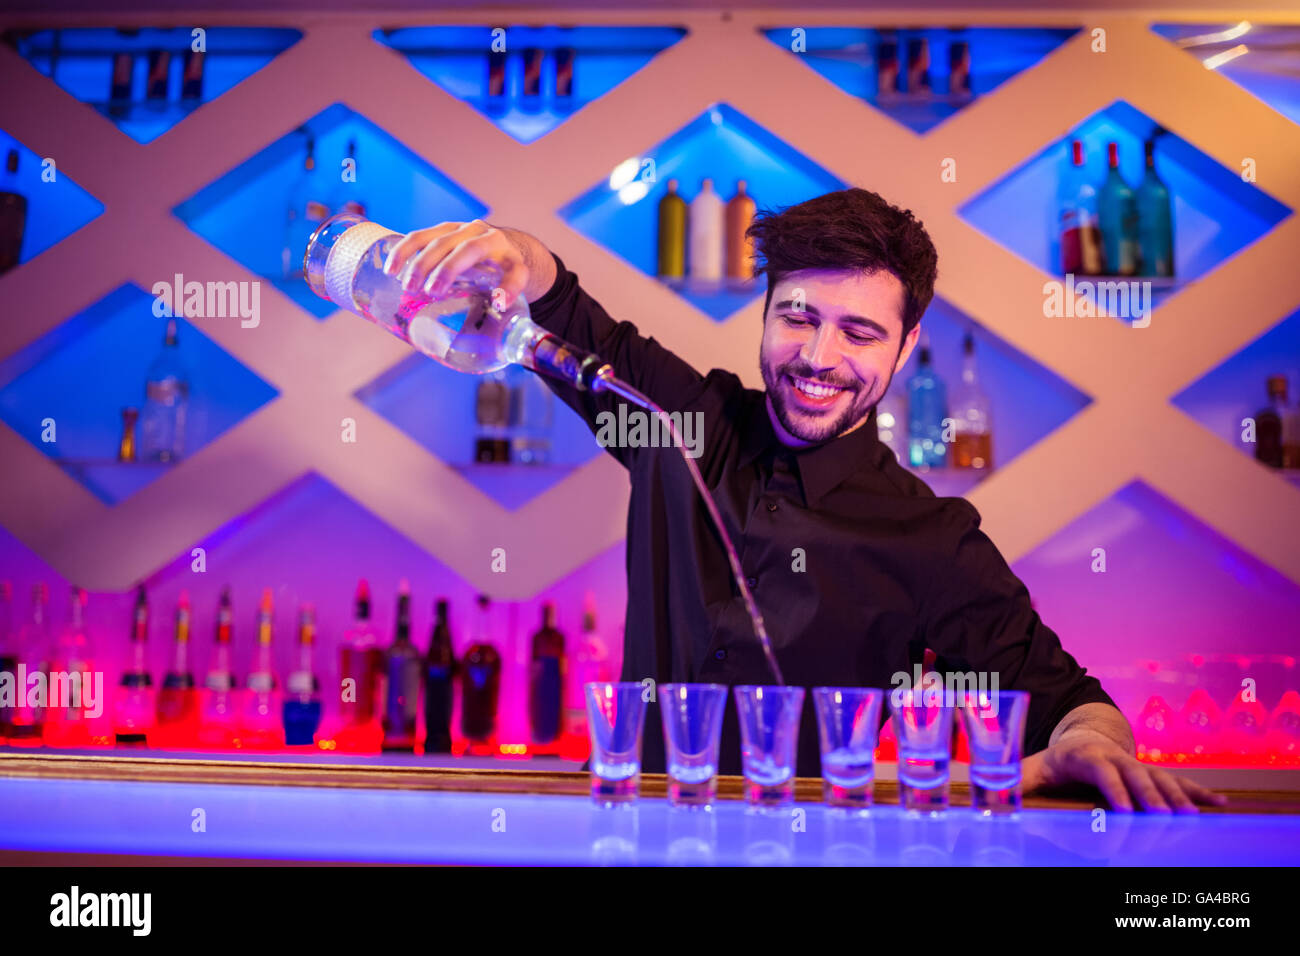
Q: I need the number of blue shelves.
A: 12